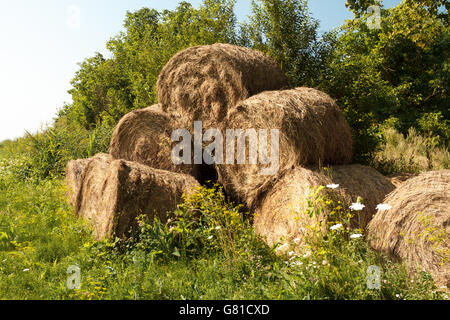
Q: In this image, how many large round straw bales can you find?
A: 6